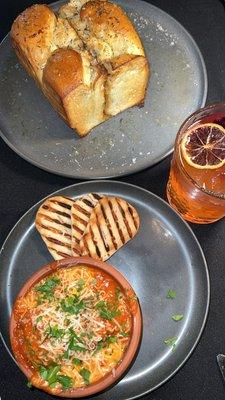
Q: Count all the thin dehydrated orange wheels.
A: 1